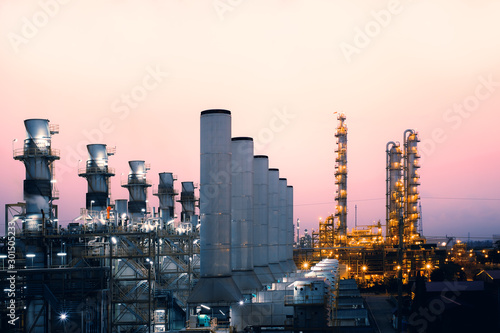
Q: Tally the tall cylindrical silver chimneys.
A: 6